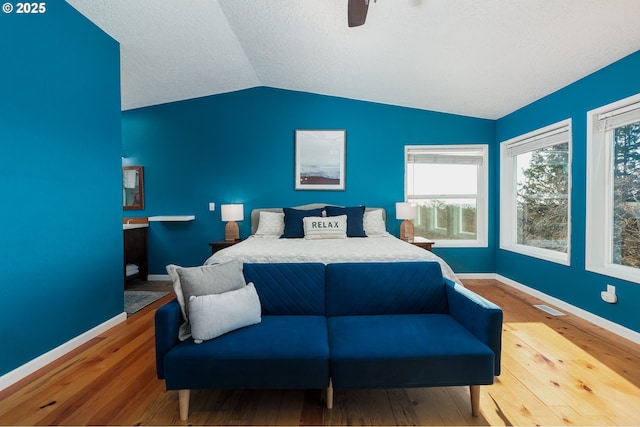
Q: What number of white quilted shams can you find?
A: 2